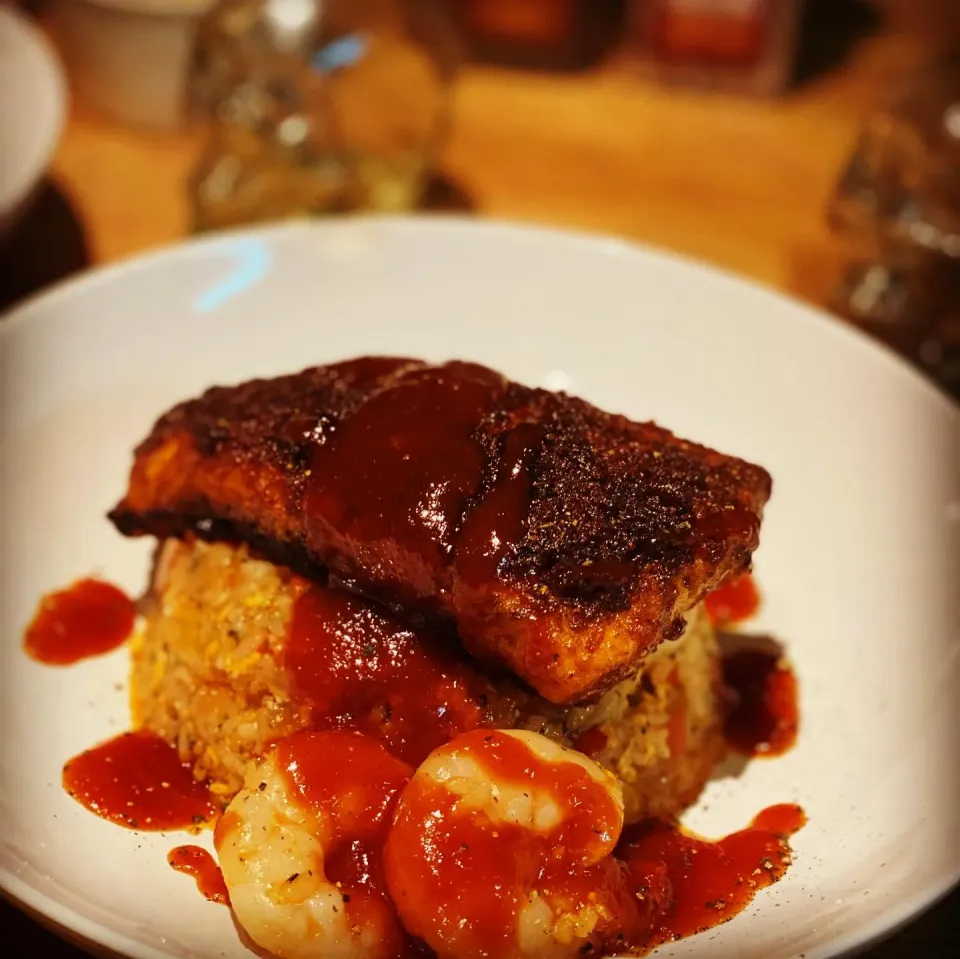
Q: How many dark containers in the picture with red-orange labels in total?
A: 2